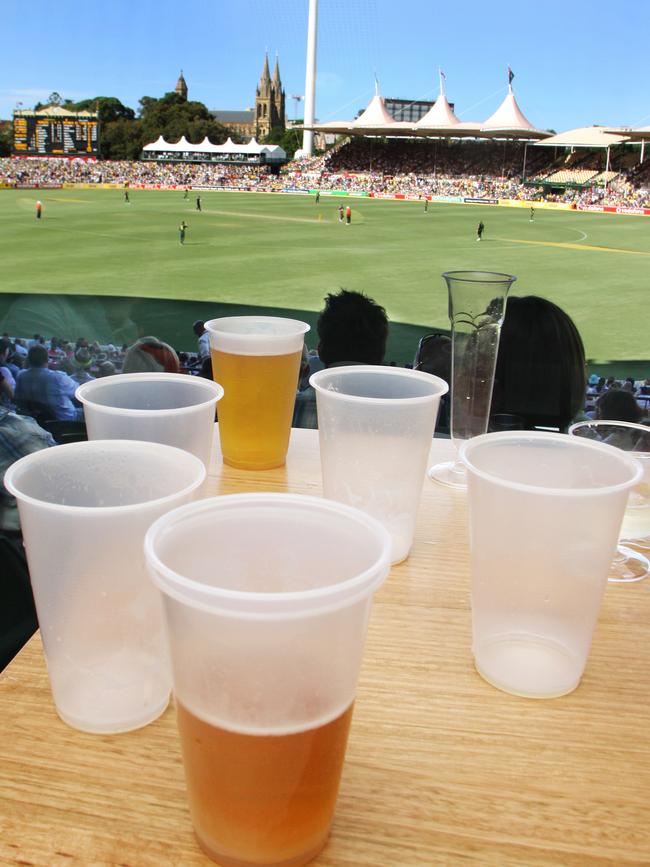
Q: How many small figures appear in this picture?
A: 11